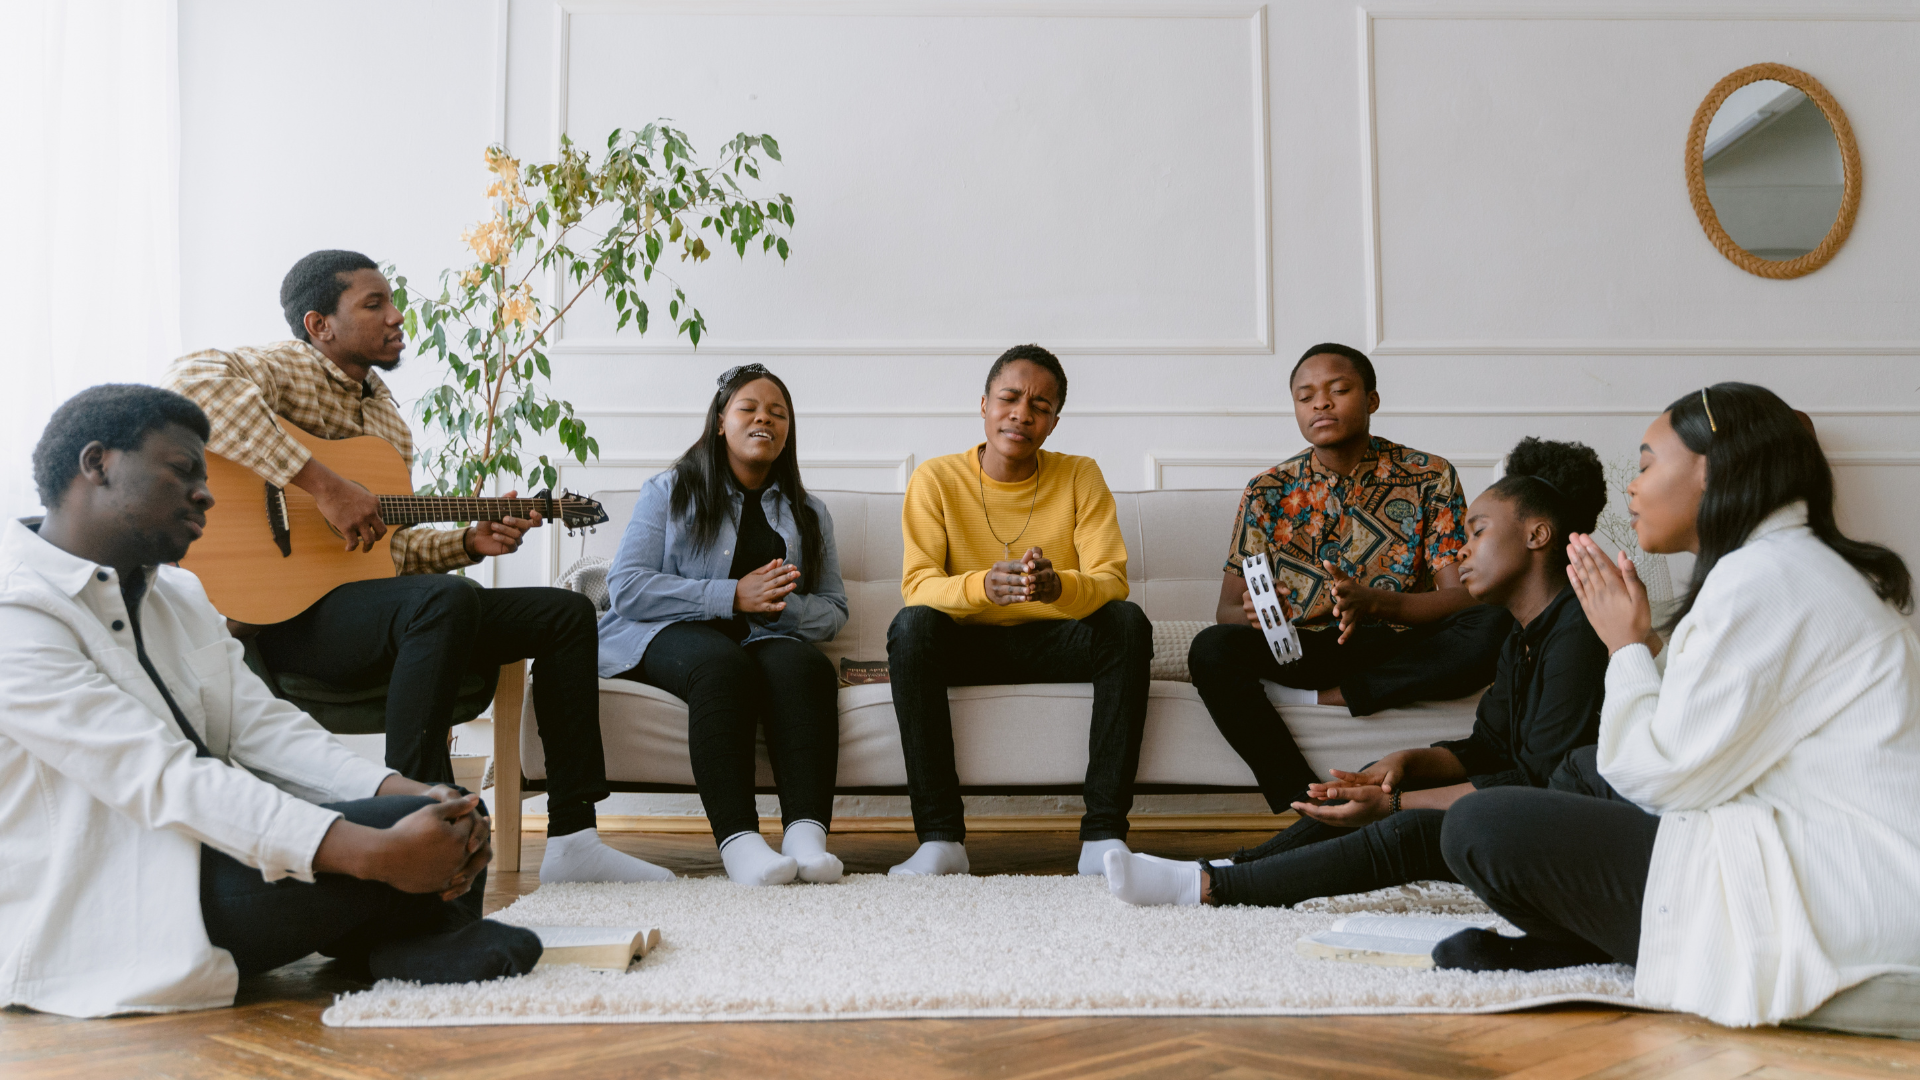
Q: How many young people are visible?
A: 7